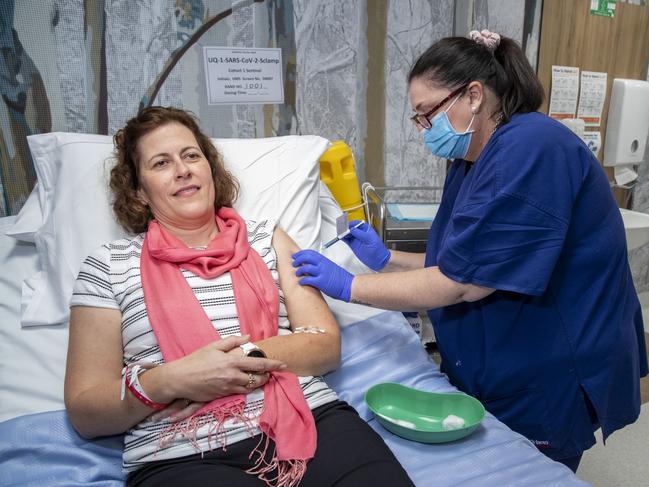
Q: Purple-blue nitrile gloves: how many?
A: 2